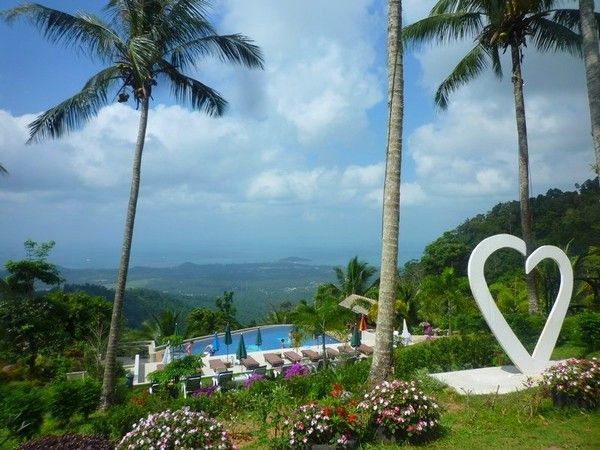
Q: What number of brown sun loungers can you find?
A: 8